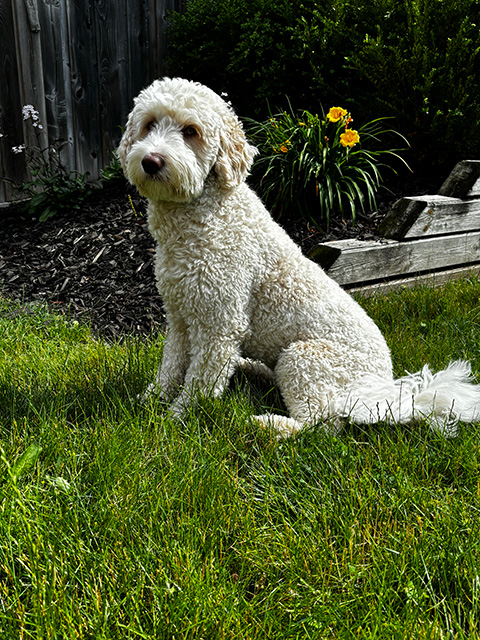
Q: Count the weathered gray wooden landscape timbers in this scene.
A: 4